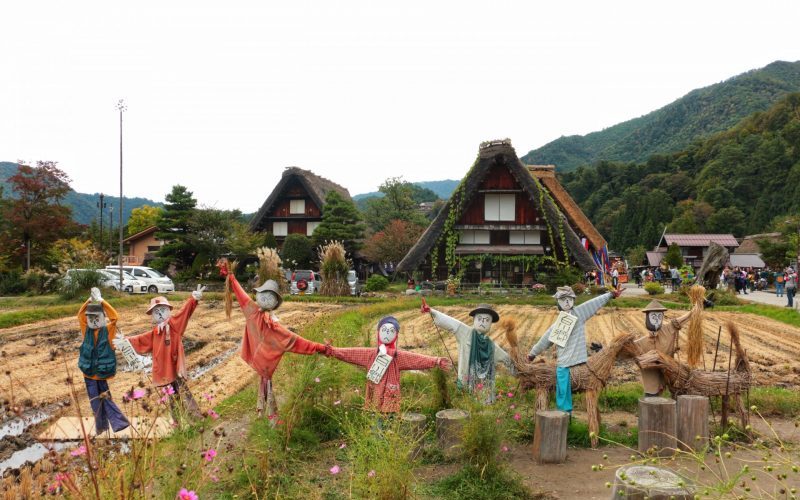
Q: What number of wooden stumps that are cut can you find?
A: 6